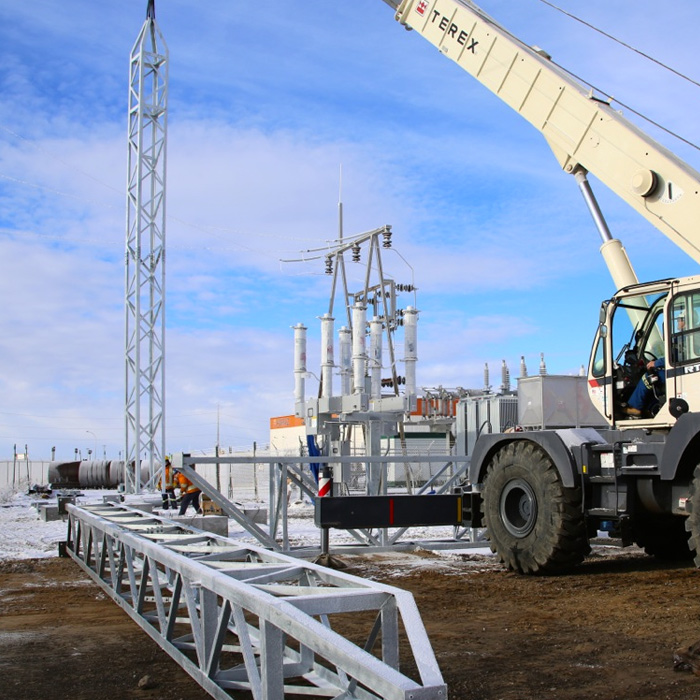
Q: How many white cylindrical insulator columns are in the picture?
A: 6